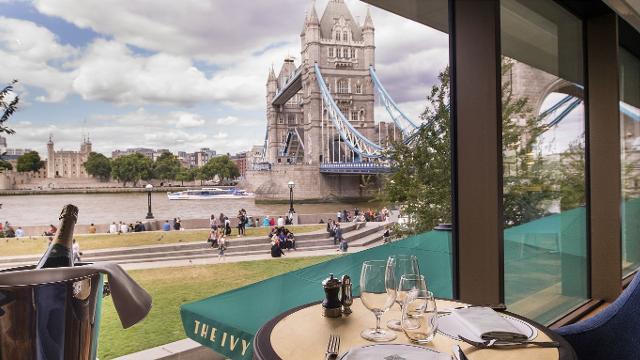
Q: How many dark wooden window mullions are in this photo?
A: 2